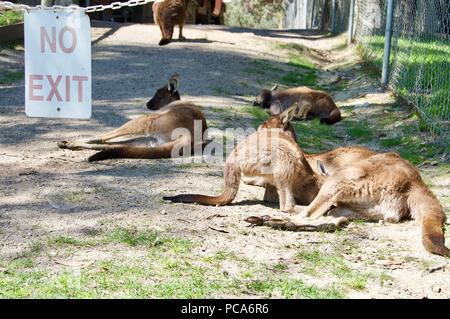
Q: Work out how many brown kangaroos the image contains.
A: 5